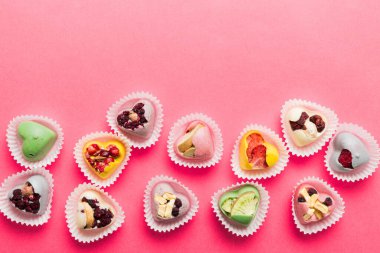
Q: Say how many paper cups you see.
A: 12